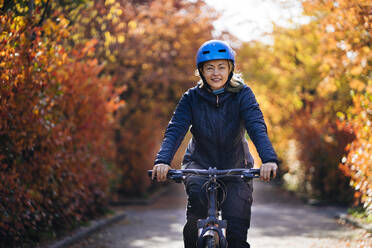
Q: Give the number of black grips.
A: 2